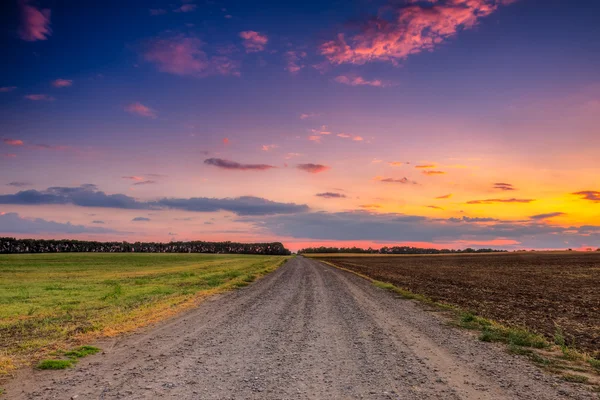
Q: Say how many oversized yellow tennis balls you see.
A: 0